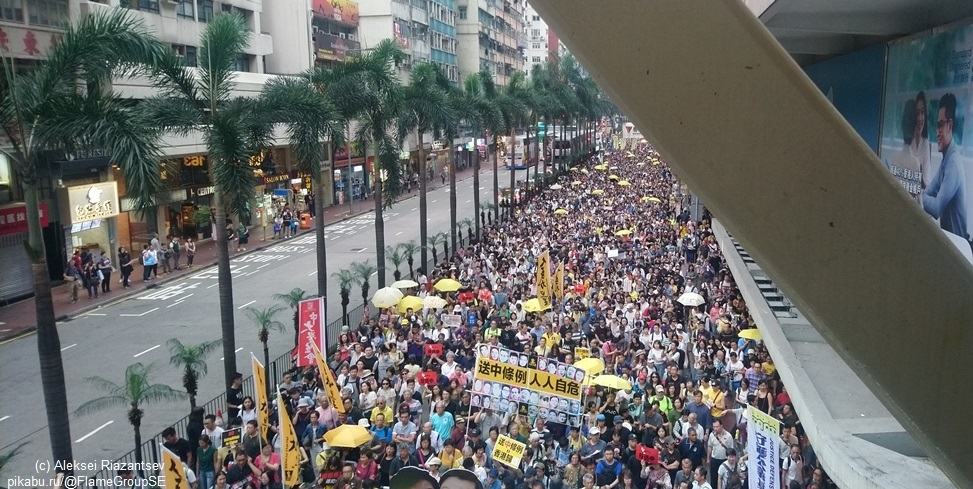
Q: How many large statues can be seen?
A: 0